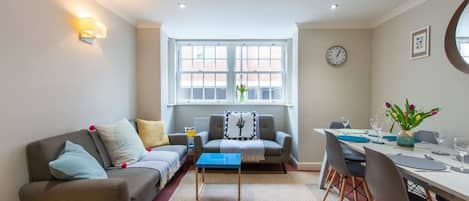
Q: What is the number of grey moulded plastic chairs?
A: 4